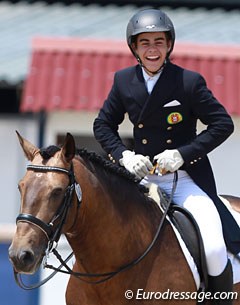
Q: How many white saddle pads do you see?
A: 1